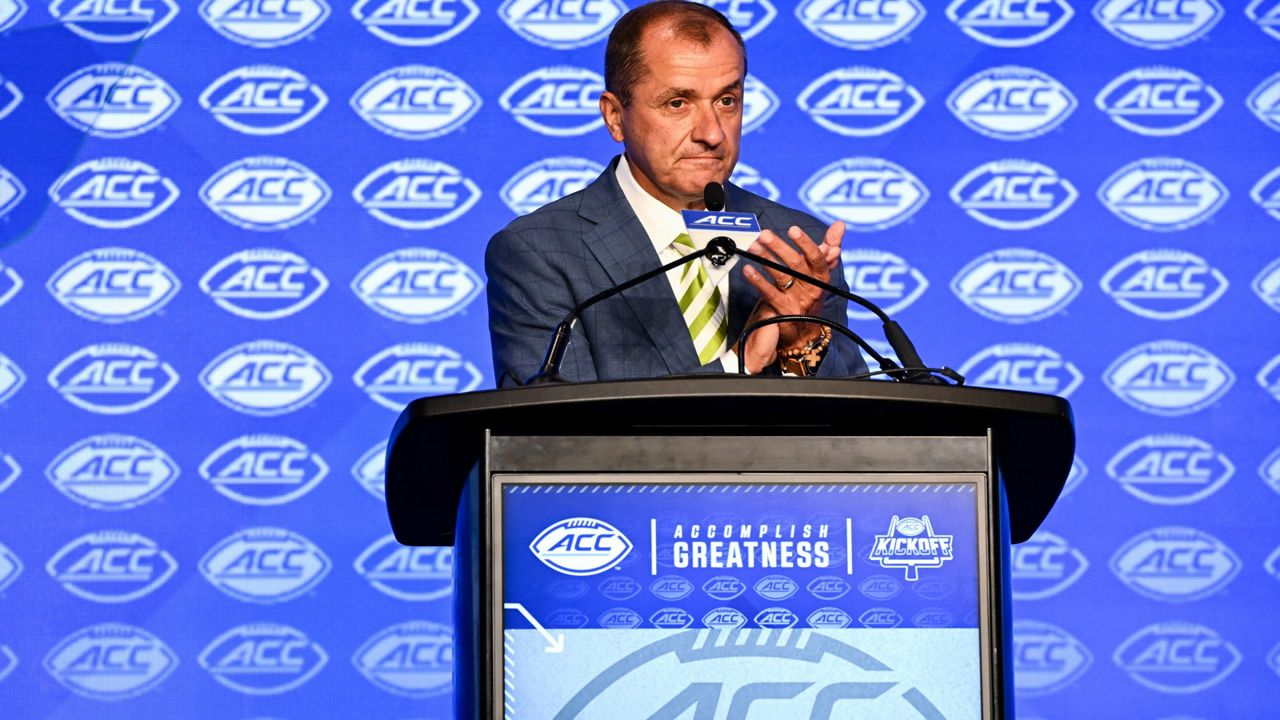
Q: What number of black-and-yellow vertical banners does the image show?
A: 0